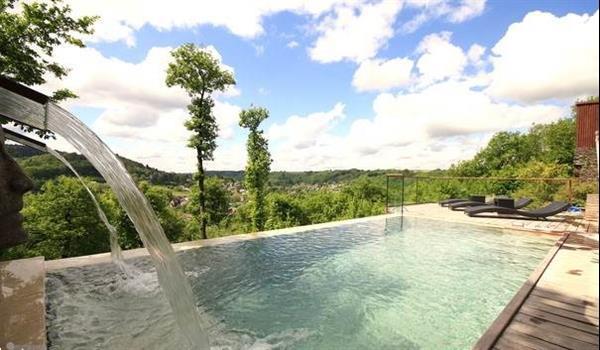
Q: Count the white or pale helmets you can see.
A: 0